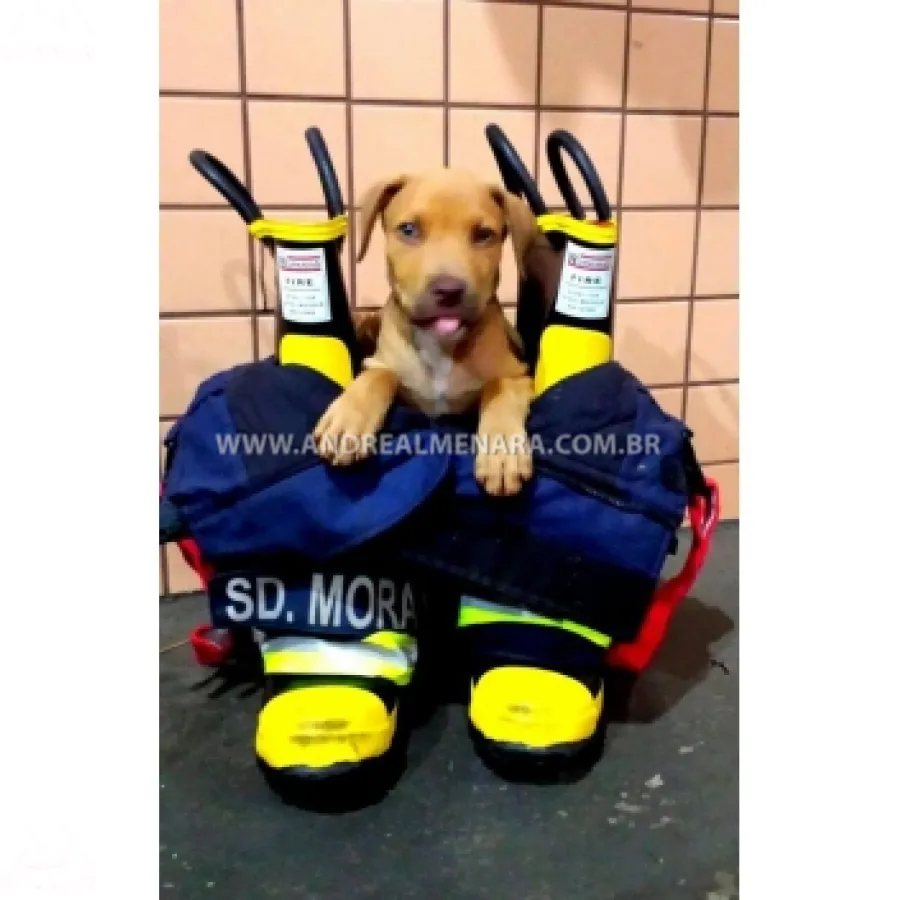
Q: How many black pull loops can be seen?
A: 4